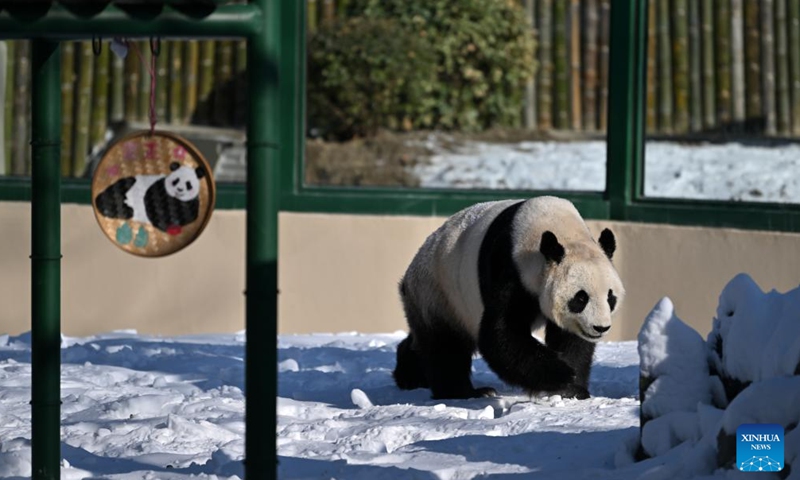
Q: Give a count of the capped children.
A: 0